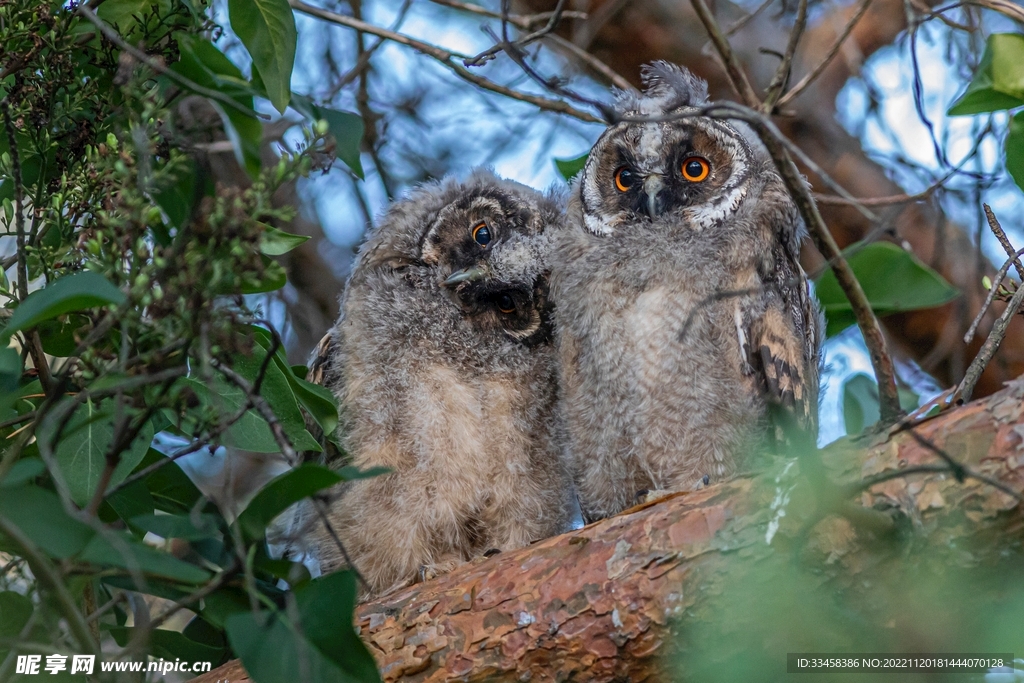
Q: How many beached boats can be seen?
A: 0